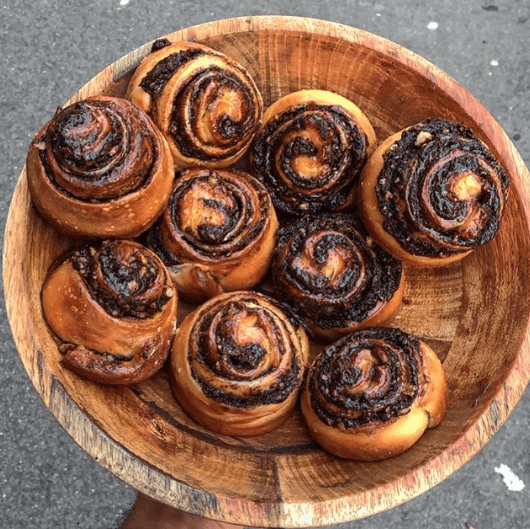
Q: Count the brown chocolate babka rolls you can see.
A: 9